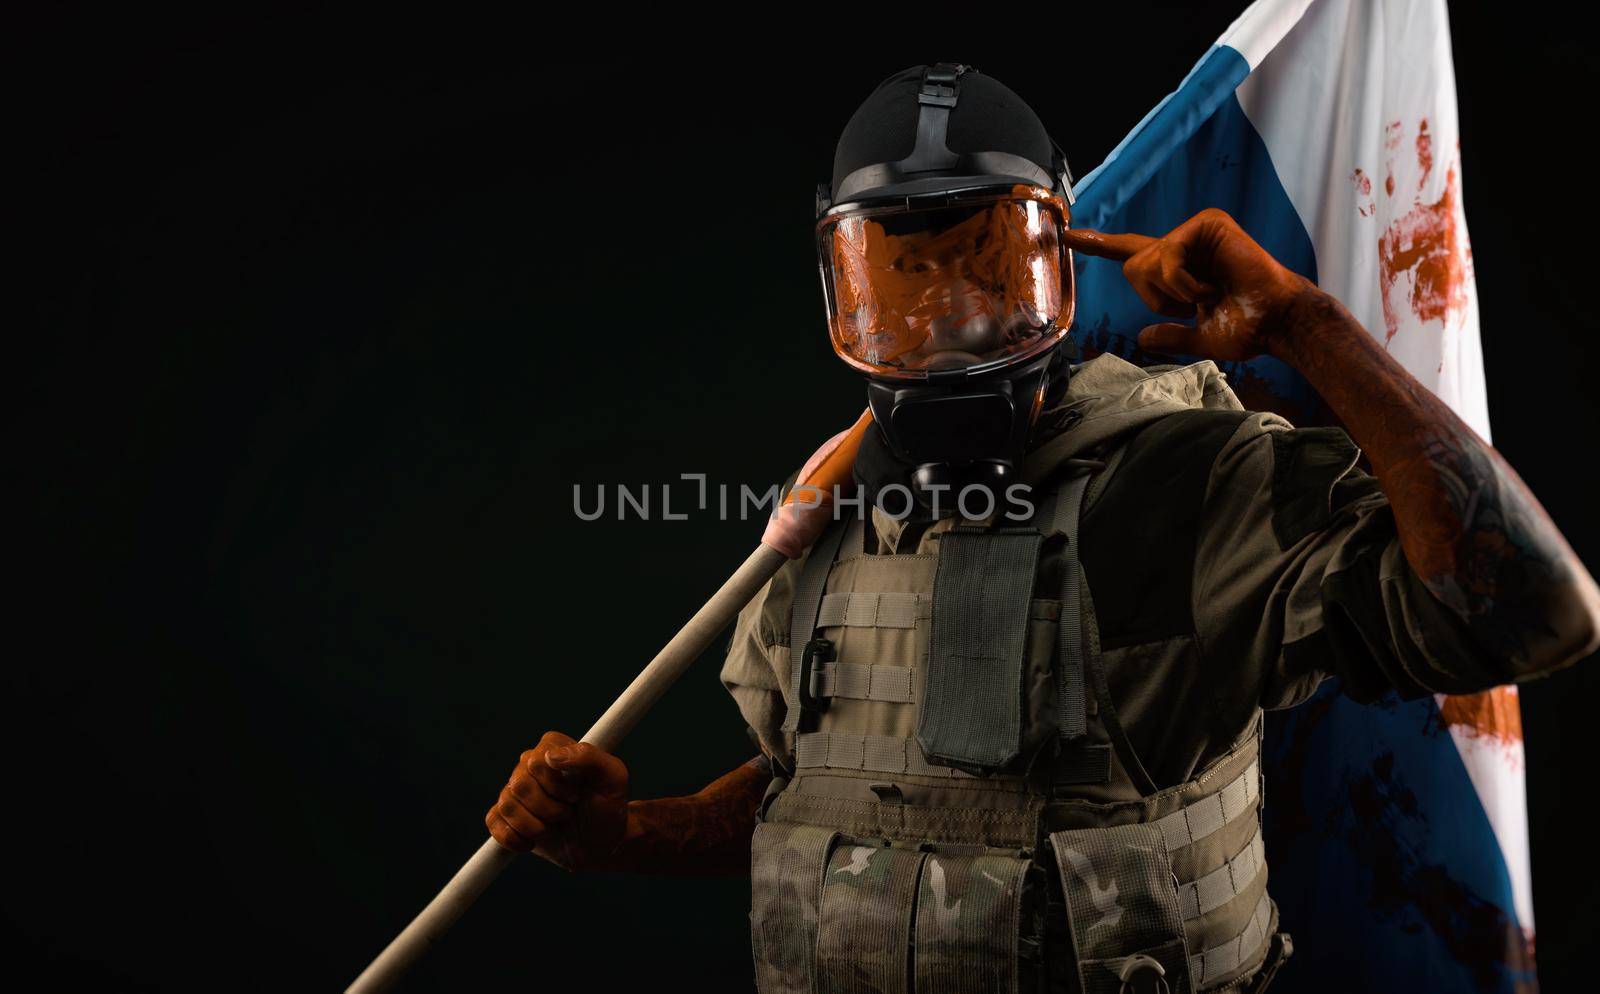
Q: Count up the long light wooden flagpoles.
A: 1